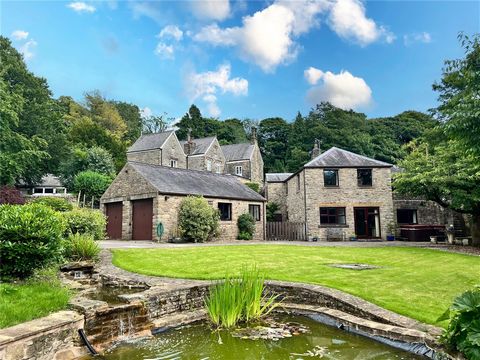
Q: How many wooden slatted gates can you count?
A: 1